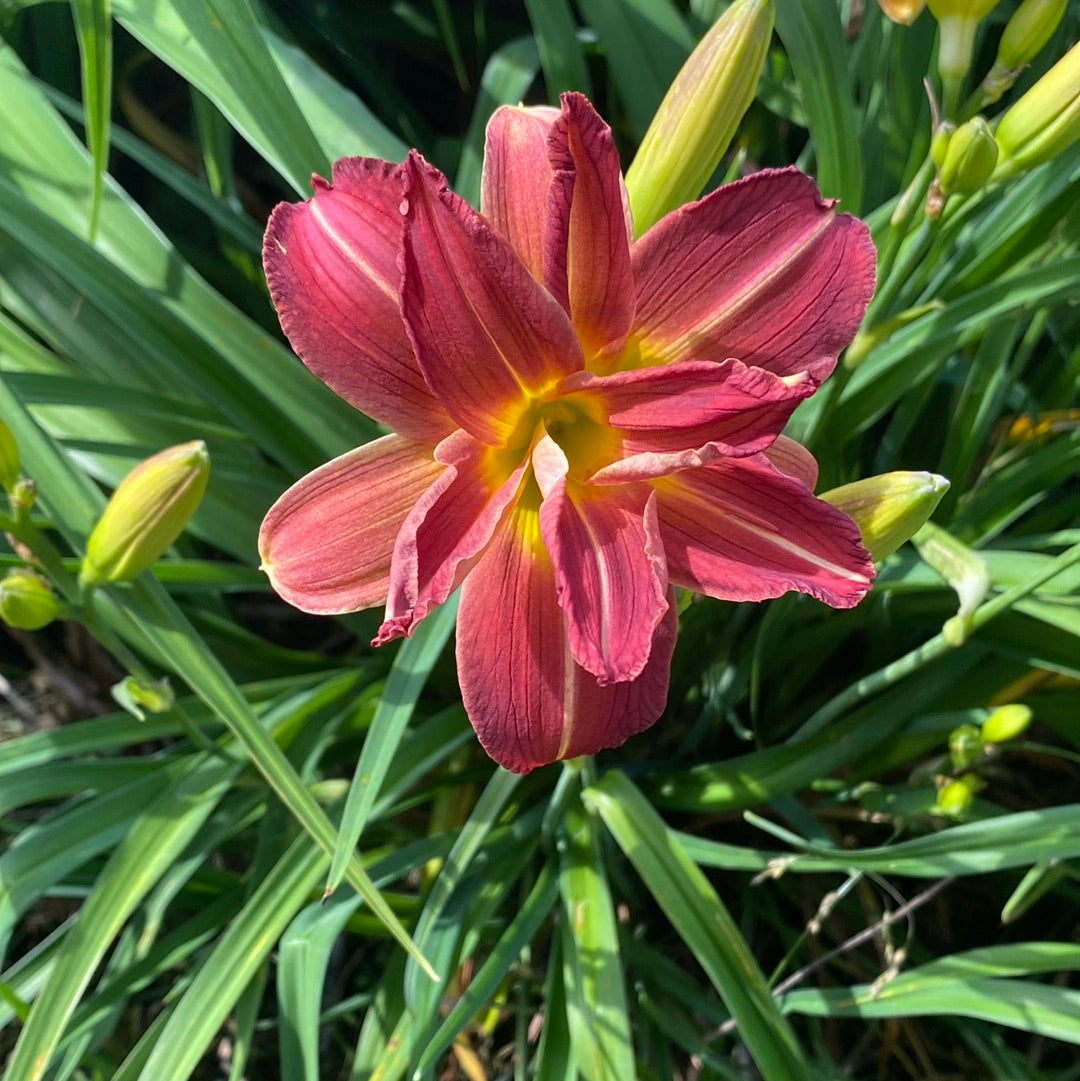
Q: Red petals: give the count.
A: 12